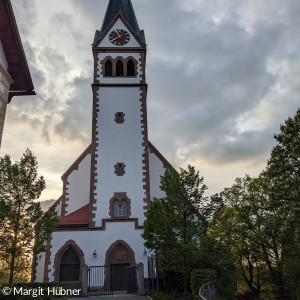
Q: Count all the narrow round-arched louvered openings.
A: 3